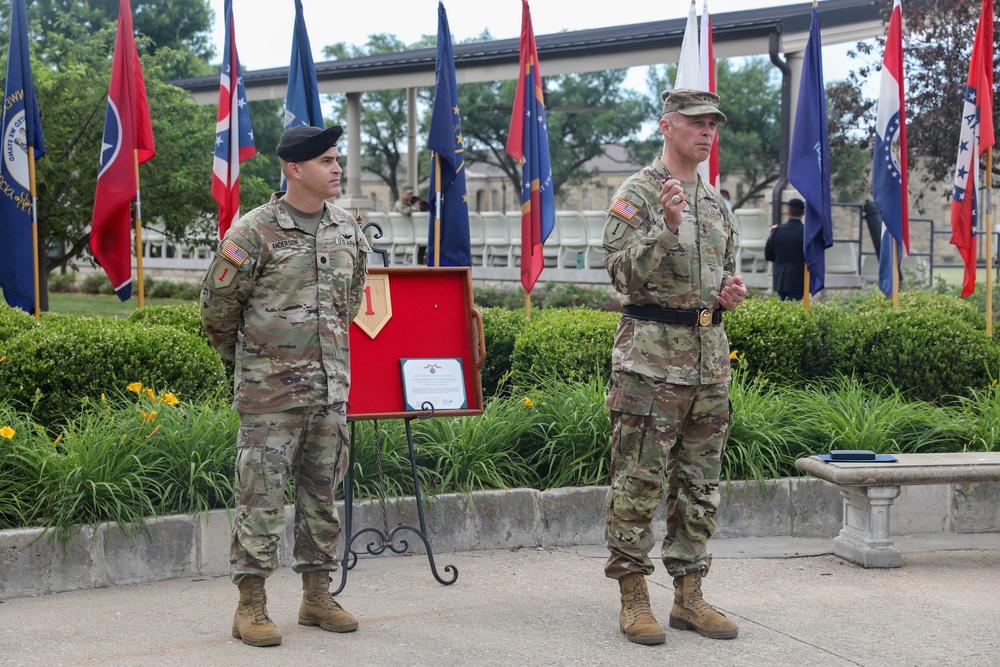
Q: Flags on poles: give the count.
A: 11